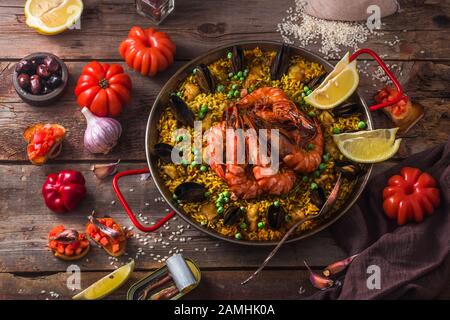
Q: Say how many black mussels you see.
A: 12